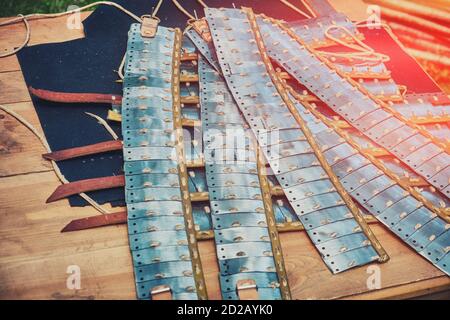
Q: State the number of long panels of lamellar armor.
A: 5